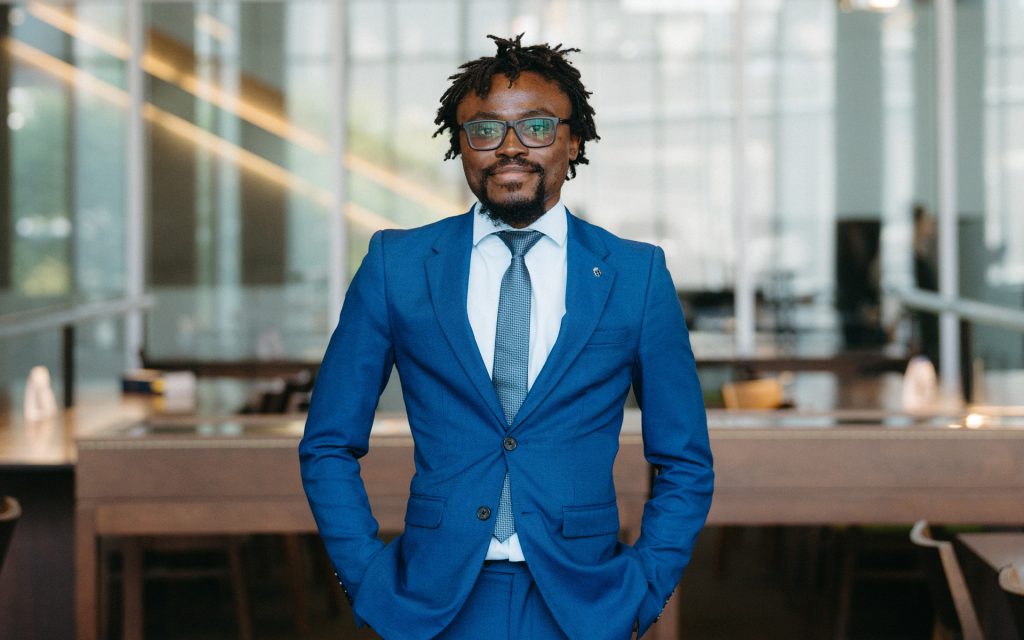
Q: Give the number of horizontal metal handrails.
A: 2